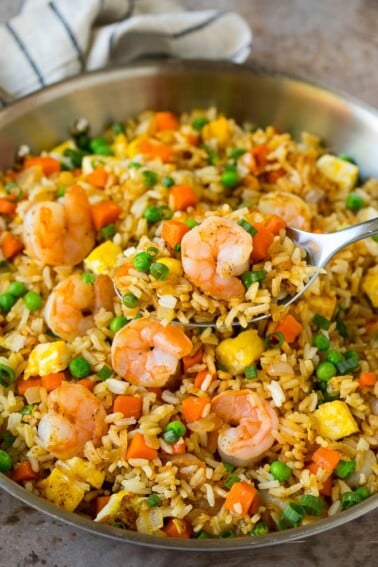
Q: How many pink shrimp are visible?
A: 7